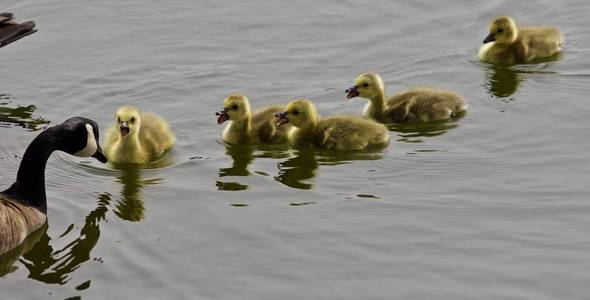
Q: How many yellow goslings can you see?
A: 5